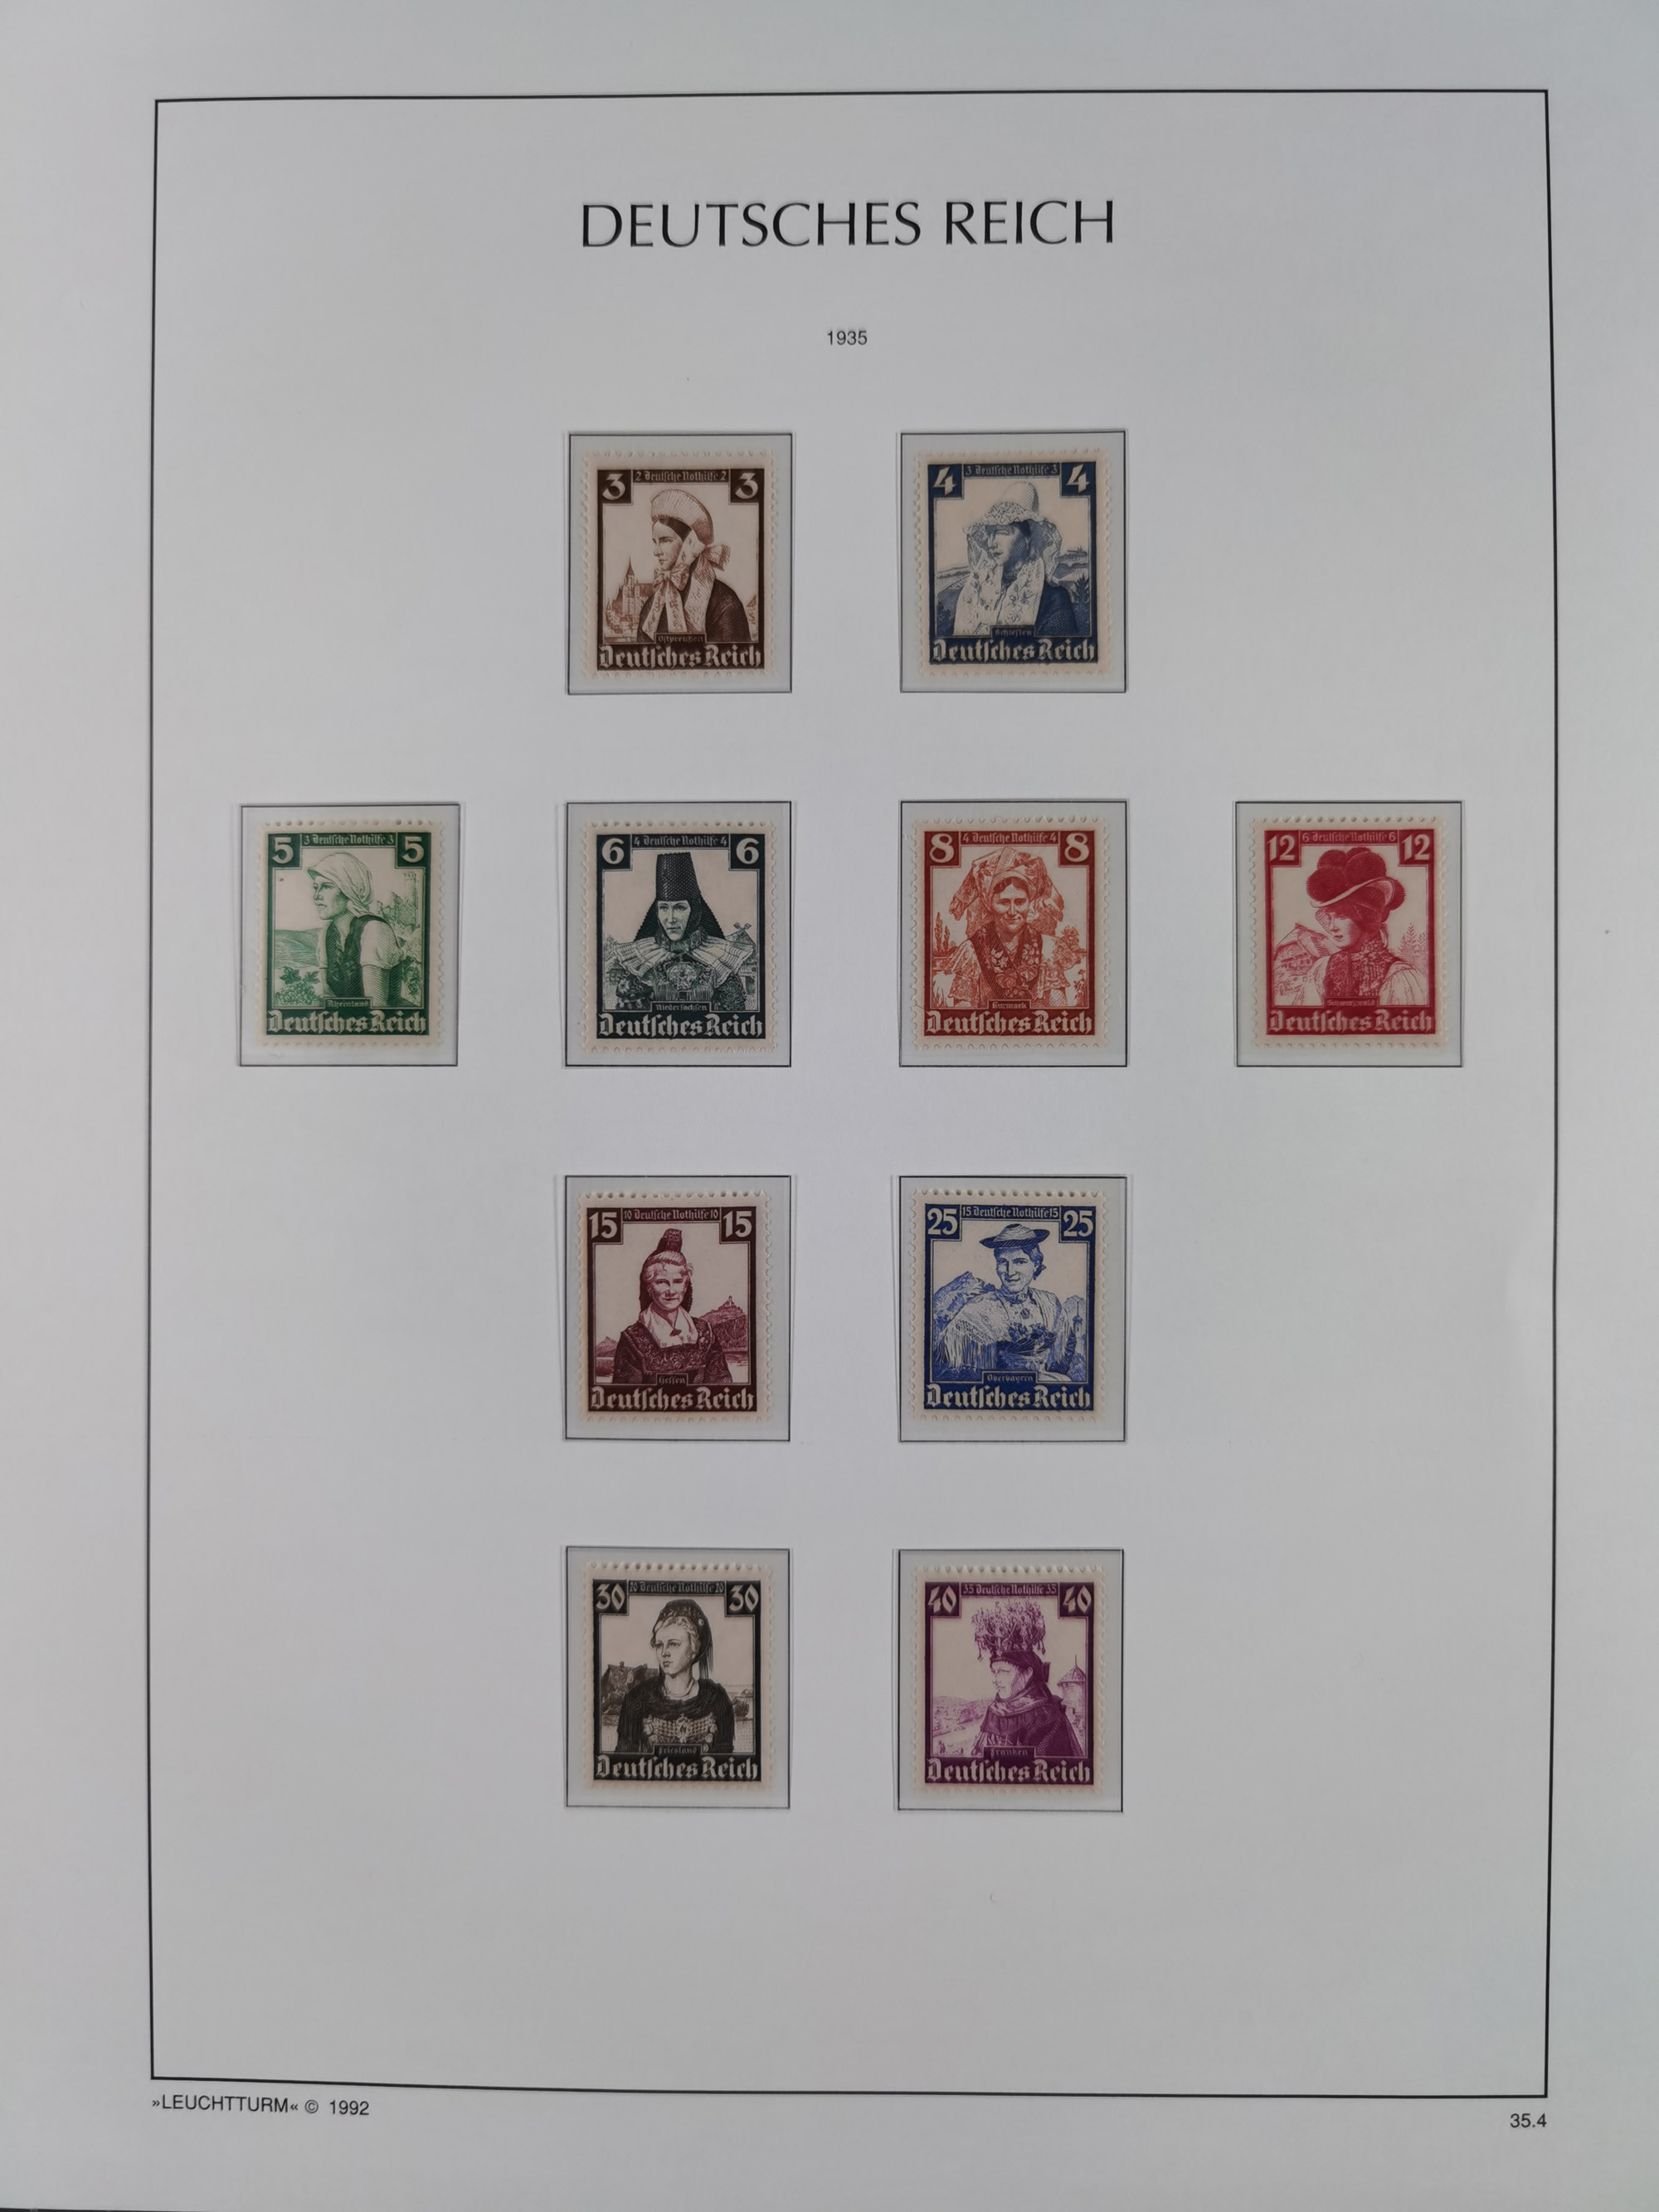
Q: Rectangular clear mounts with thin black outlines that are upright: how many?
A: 10